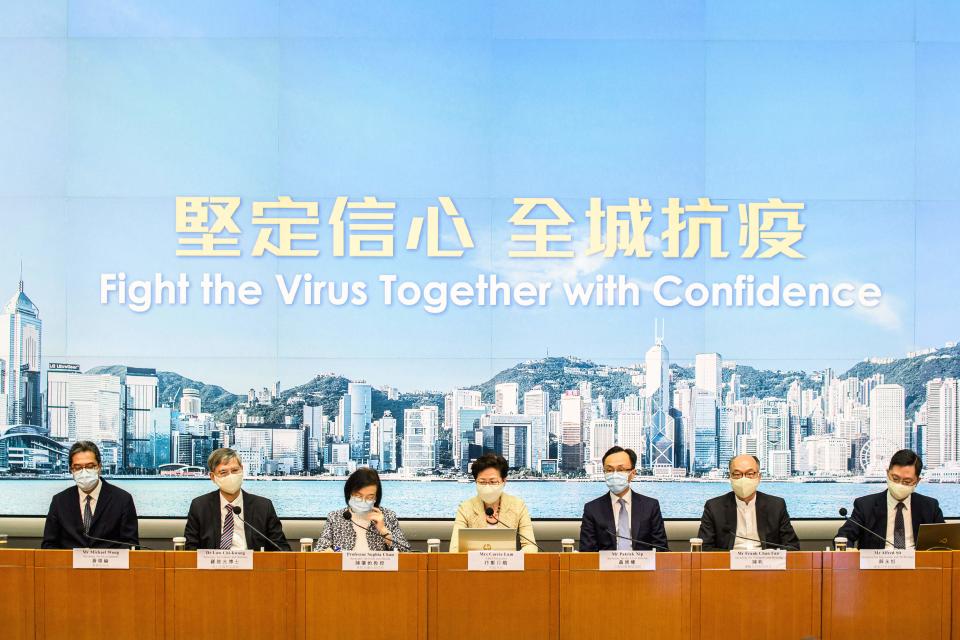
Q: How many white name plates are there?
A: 7